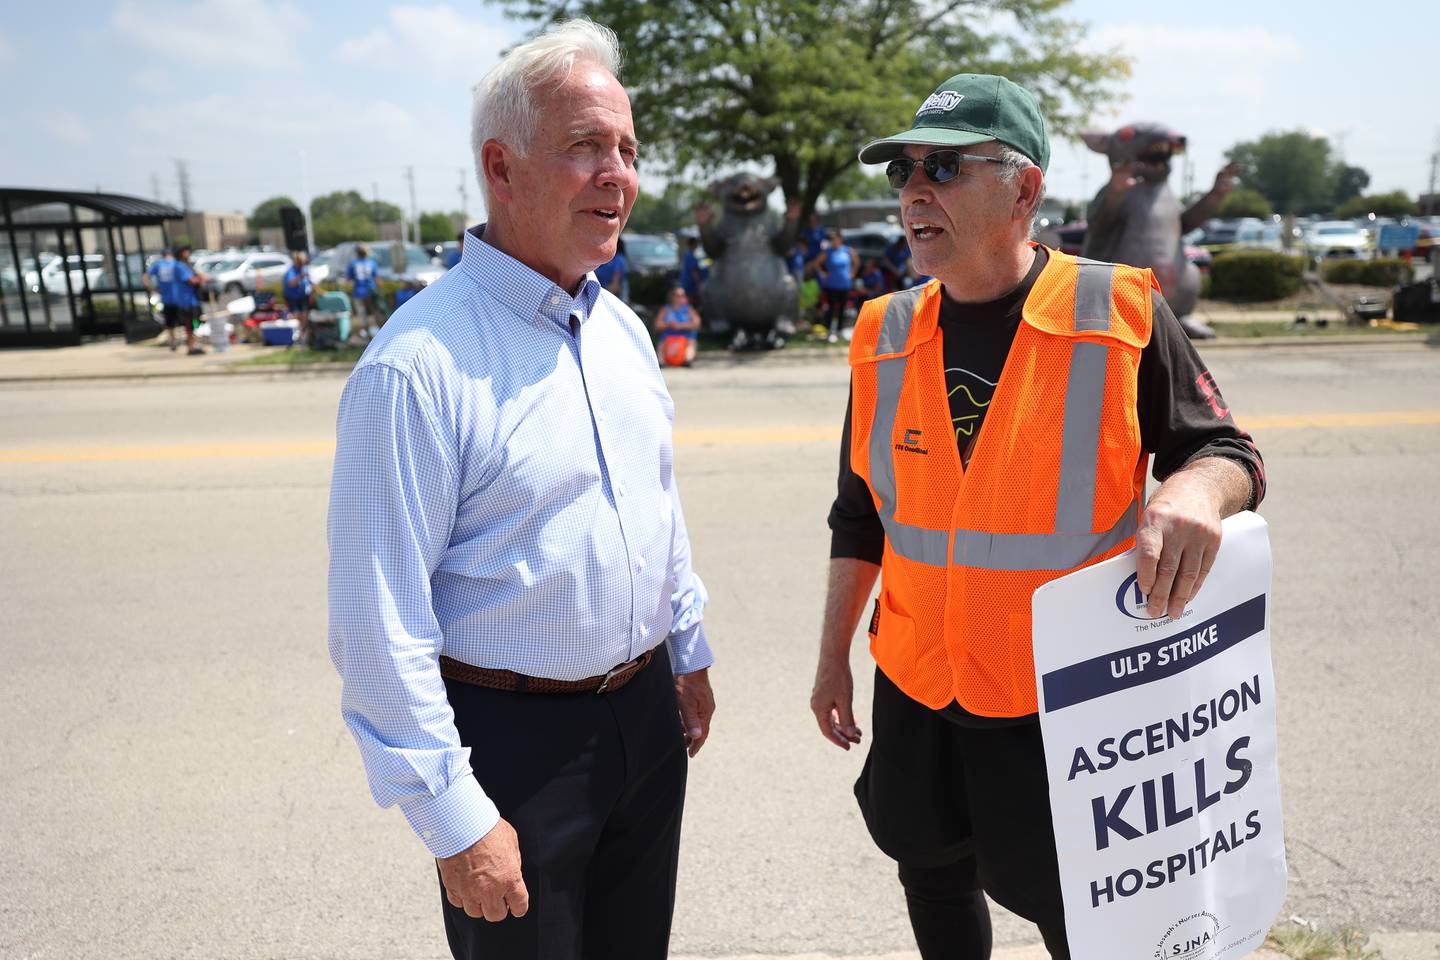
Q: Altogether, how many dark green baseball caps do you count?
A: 1